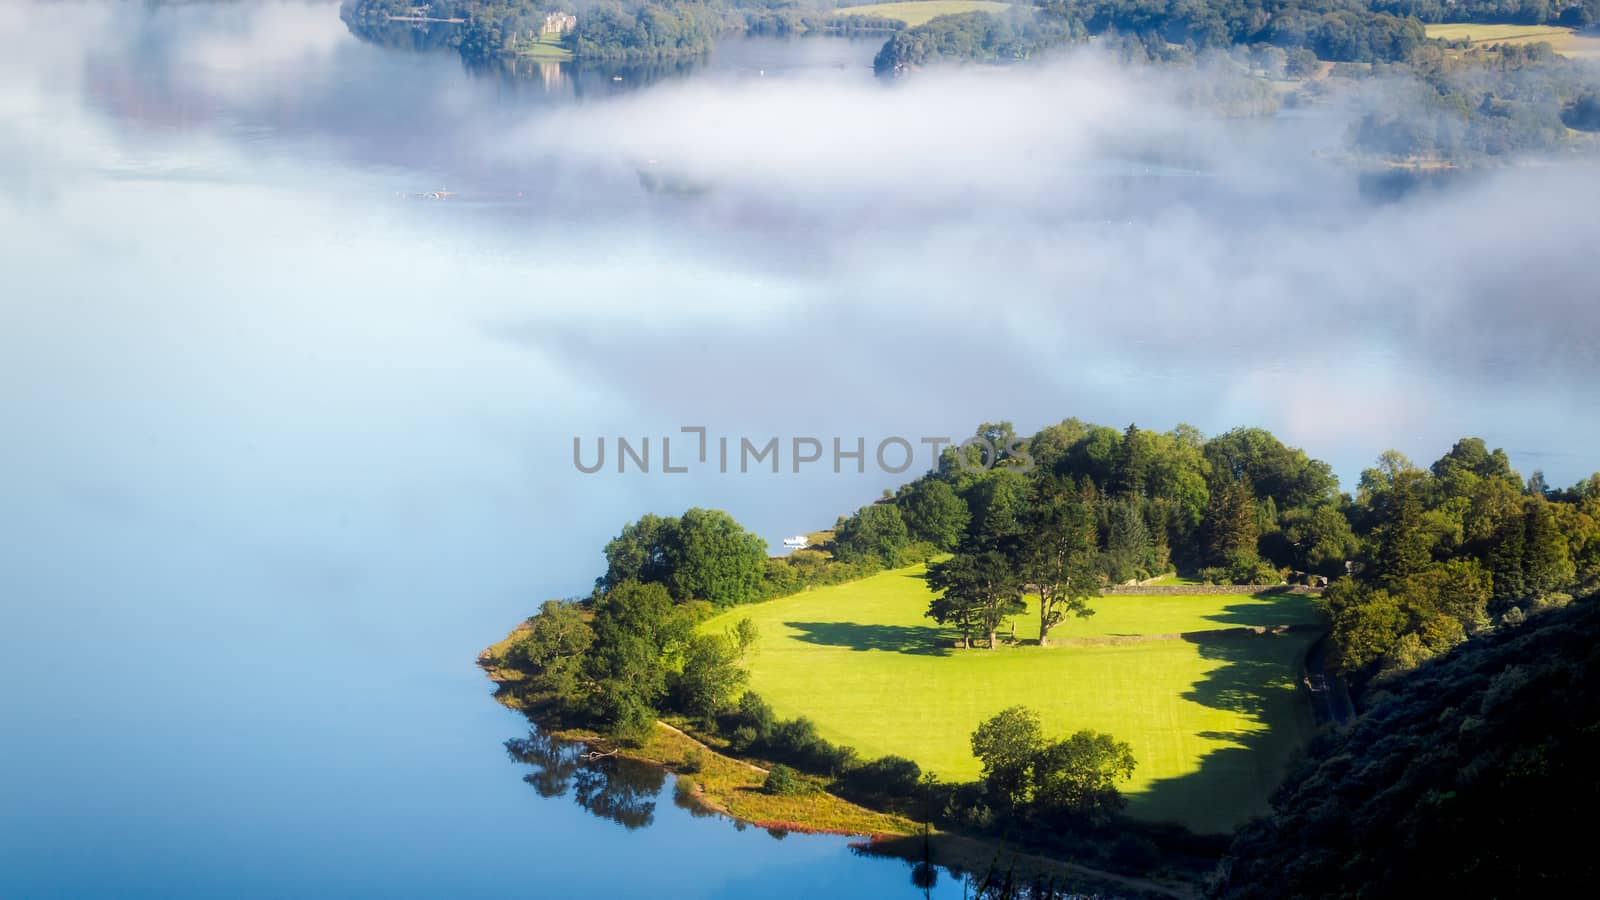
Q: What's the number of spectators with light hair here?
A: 0